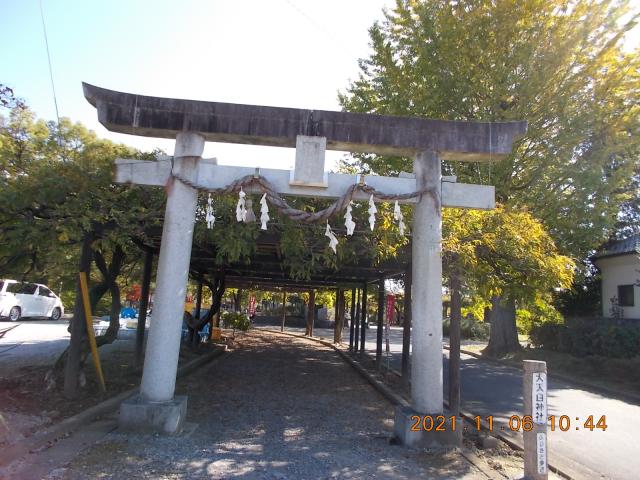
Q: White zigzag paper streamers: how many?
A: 7